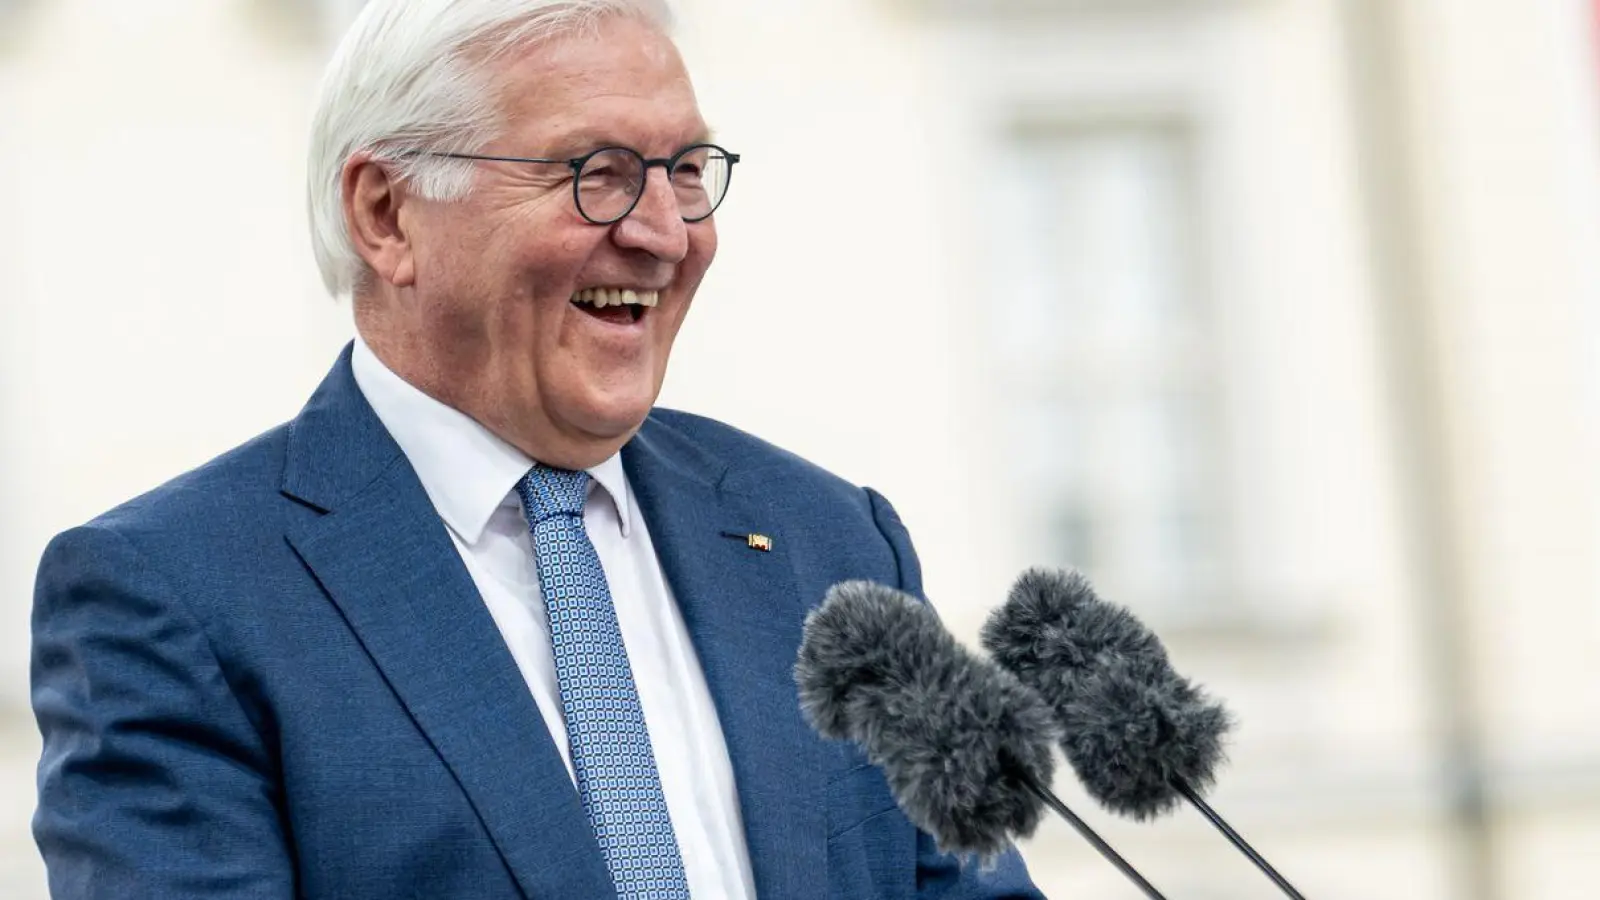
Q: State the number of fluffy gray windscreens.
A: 2